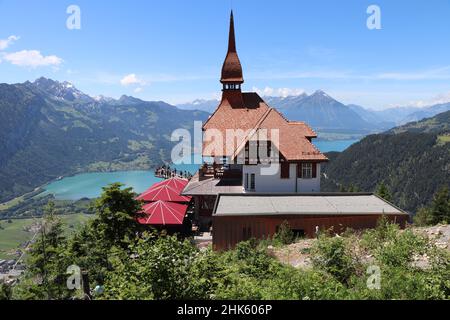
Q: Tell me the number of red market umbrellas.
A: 3